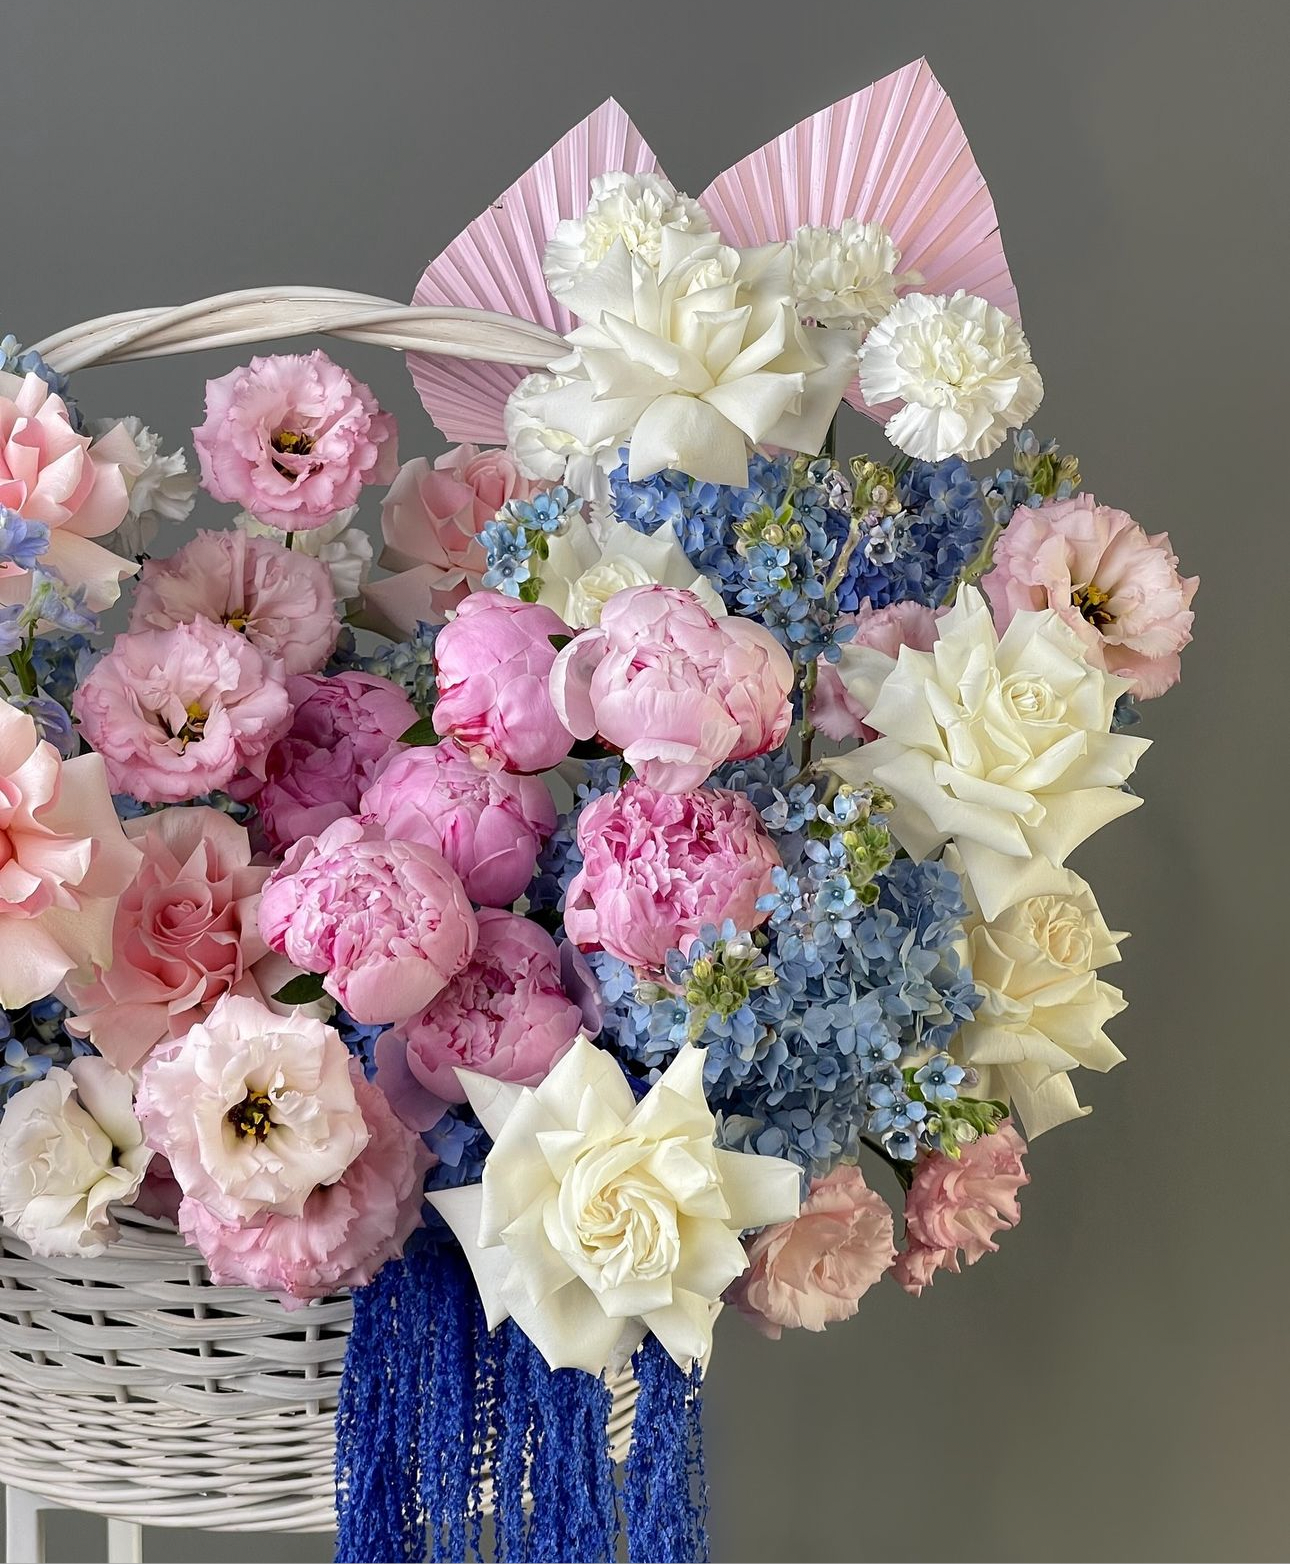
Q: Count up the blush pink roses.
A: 4